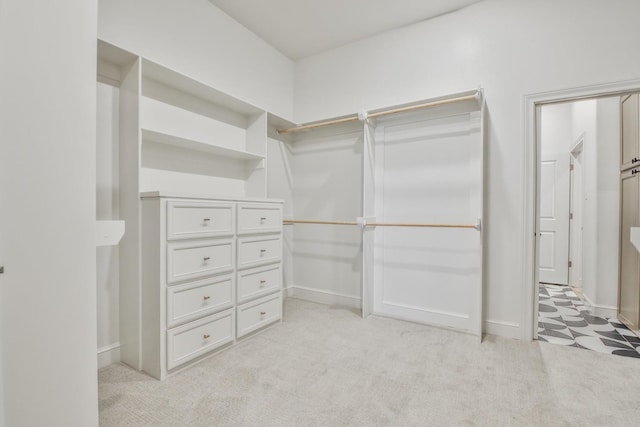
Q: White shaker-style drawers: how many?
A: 8